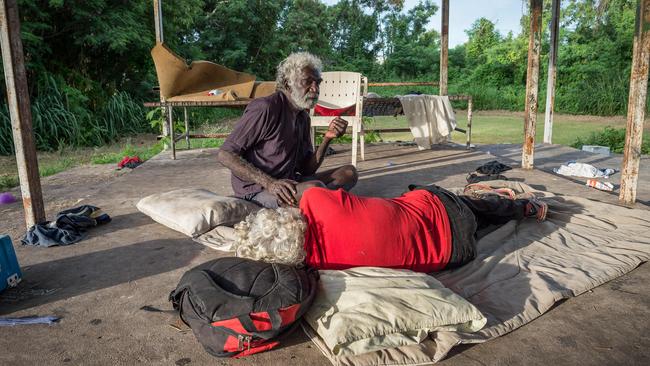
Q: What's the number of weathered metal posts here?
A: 6